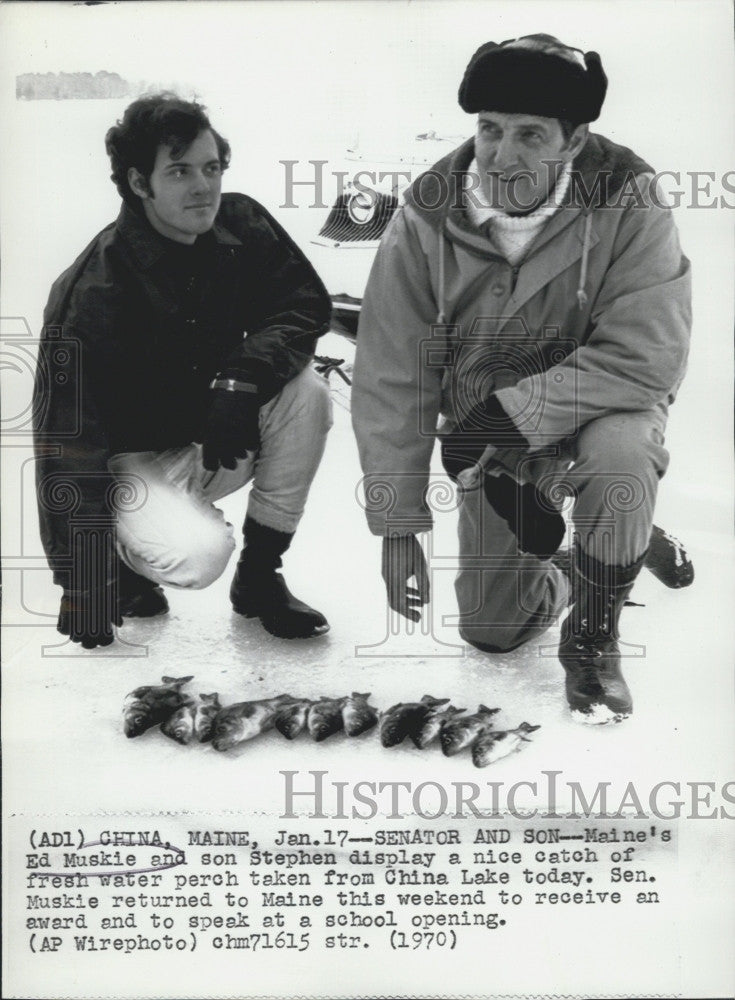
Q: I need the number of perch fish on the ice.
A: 11